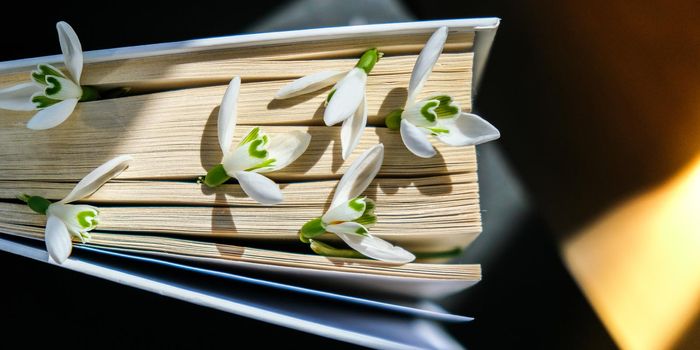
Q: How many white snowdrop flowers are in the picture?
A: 6